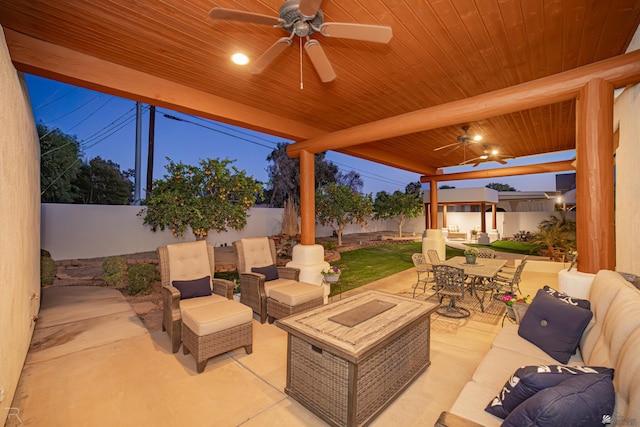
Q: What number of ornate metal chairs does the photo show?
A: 6